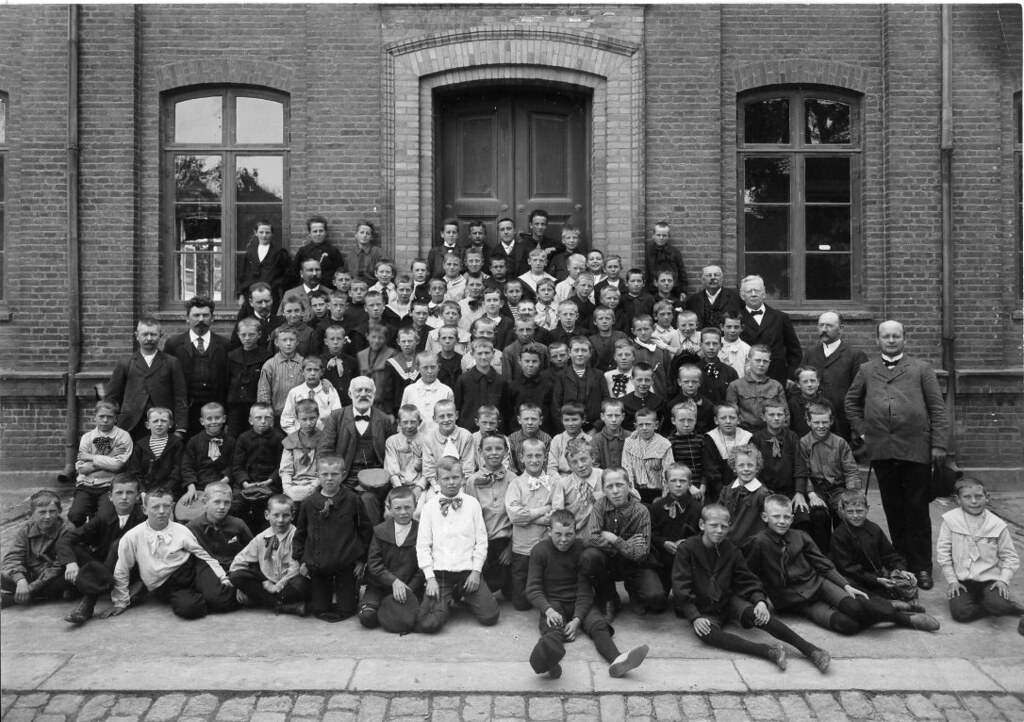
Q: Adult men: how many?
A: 9